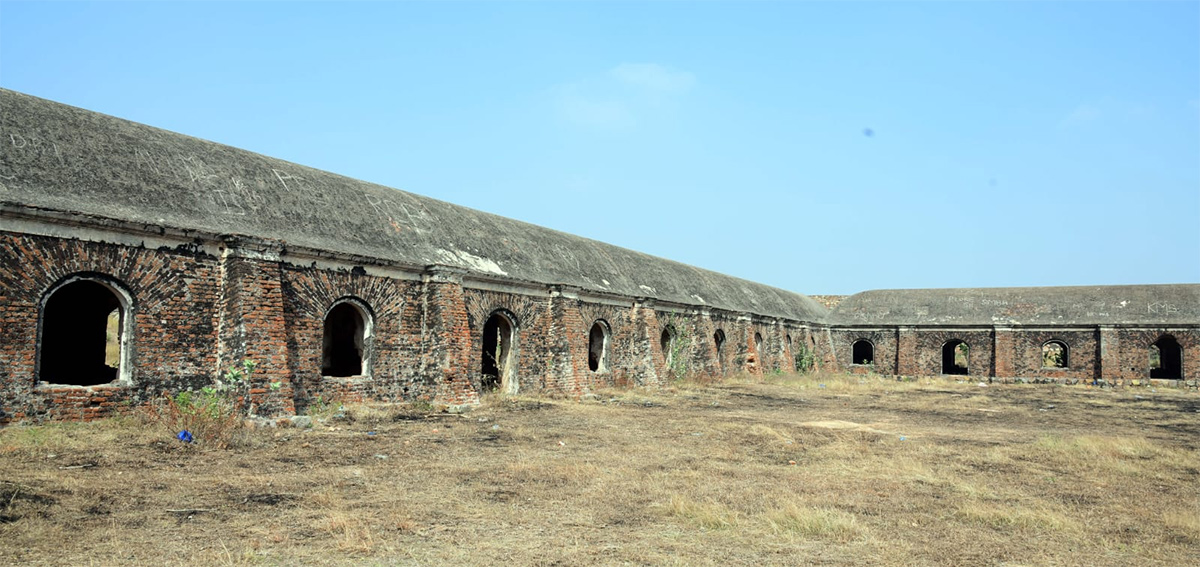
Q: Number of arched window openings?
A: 13